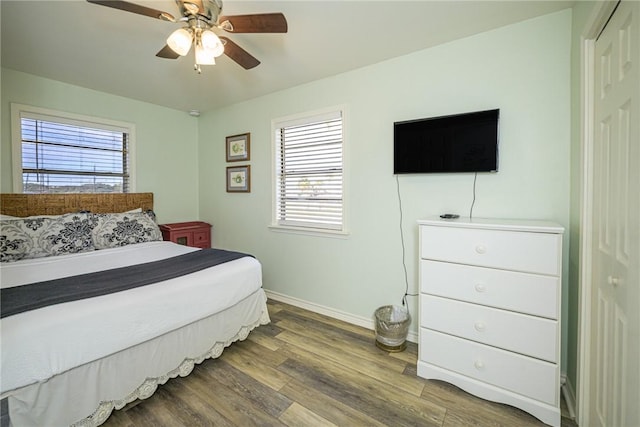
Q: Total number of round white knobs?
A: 5